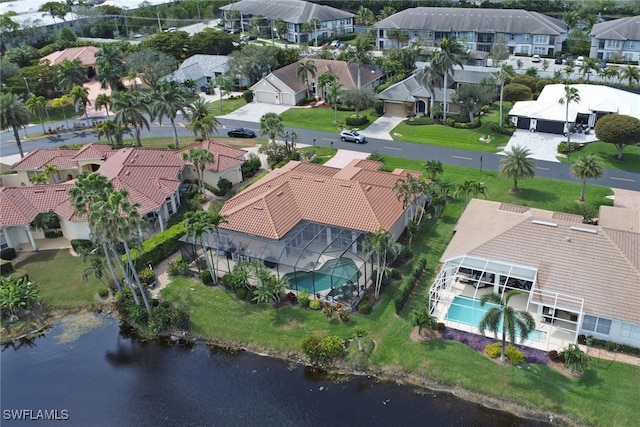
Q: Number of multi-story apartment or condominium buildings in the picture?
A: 3